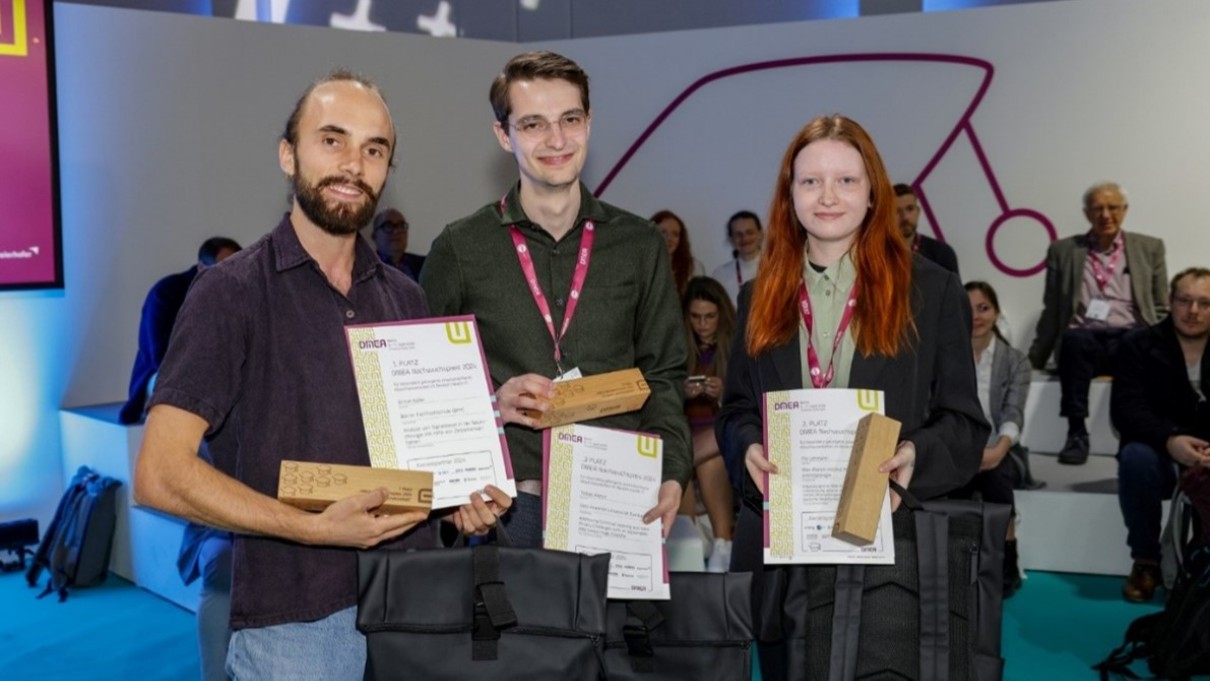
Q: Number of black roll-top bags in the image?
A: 3